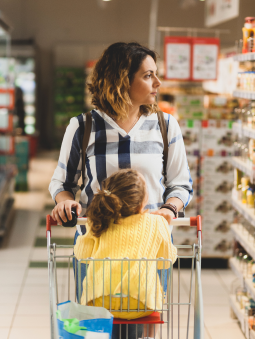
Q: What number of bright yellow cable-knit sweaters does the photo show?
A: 1